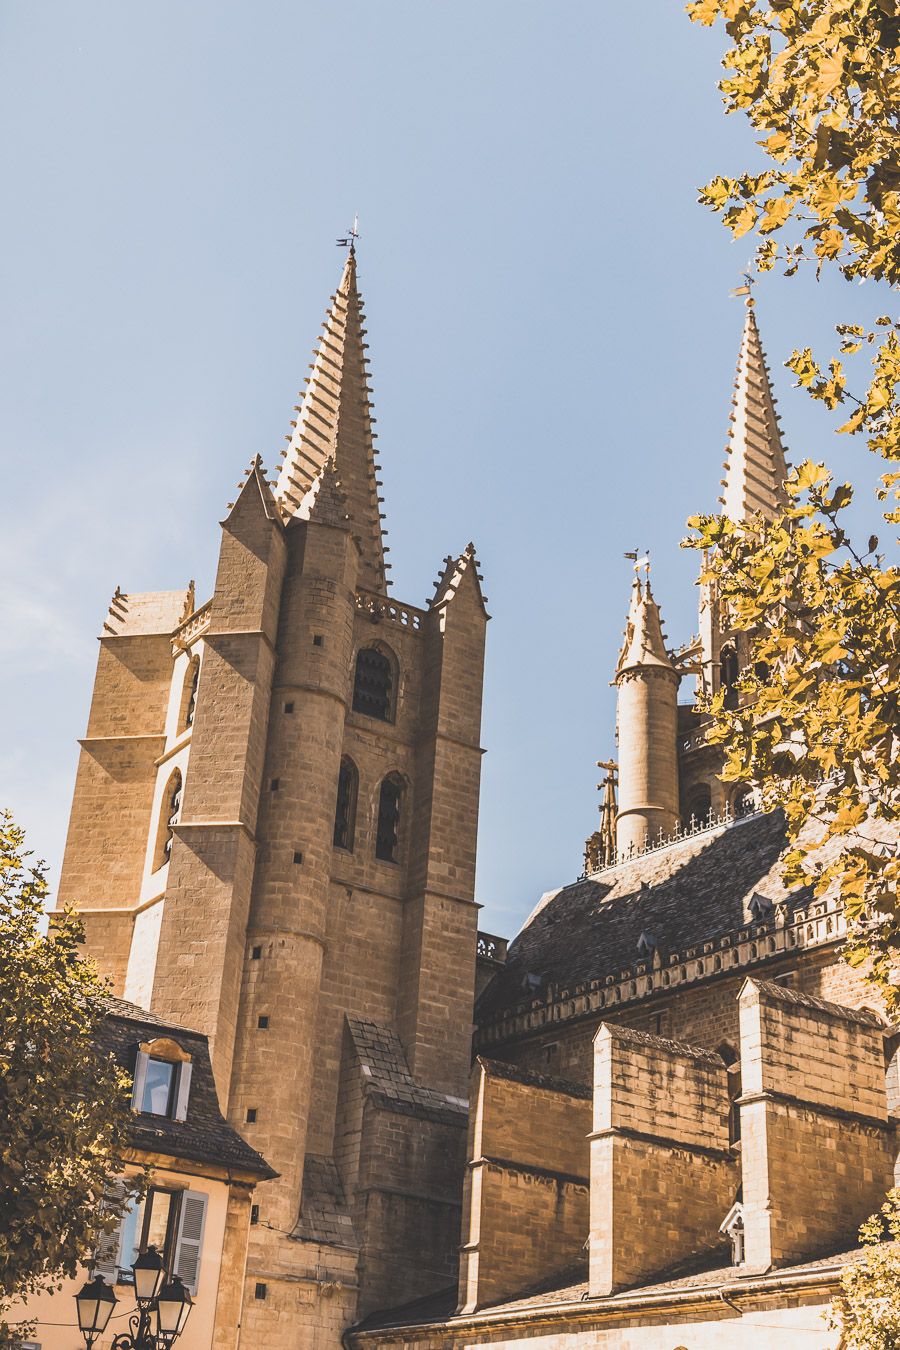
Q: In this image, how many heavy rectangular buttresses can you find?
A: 3